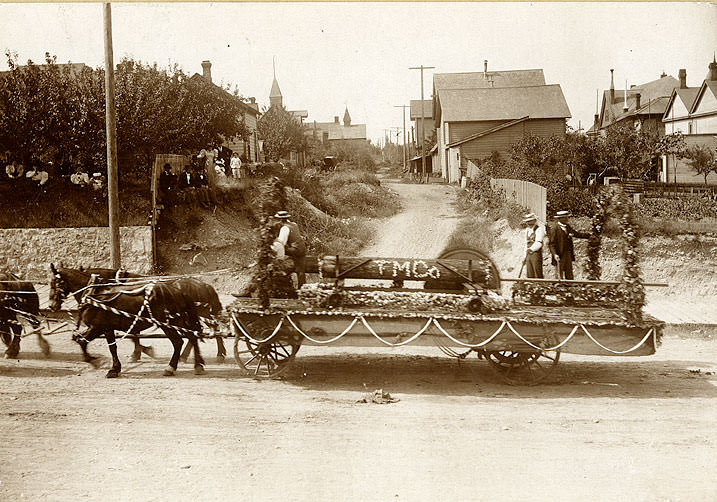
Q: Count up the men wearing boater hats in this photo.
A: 3